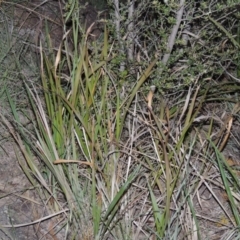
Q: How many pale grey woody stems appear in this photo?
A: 3